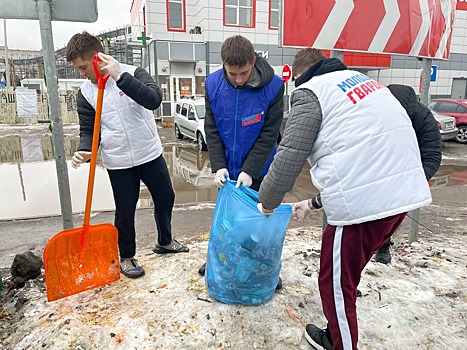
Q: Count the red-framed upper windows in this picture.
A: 3